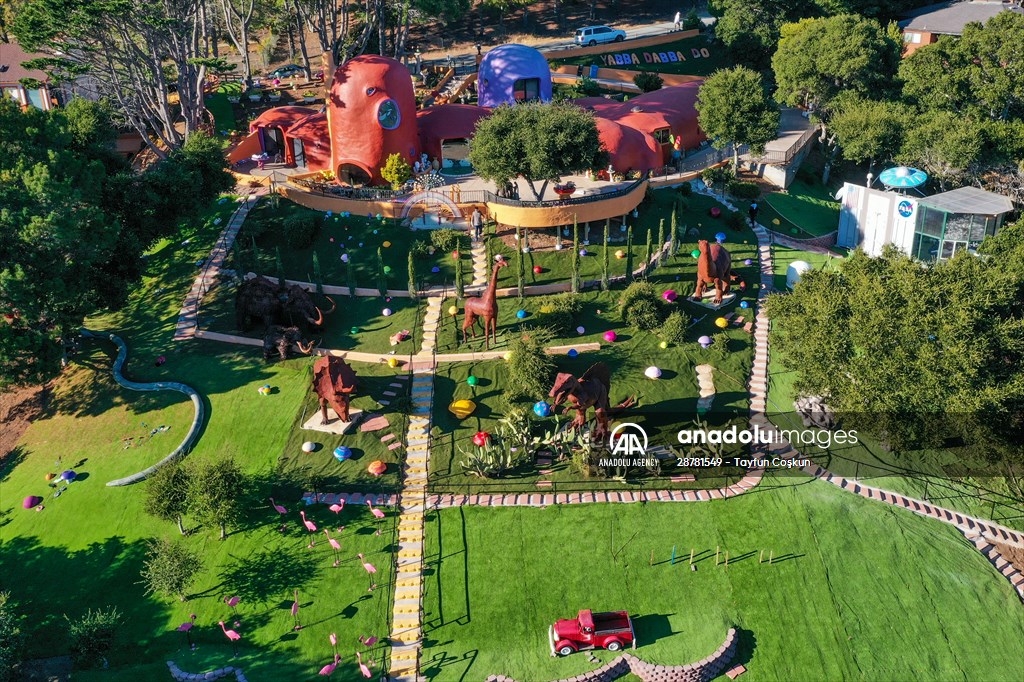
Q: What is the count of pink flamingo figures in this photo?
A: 14